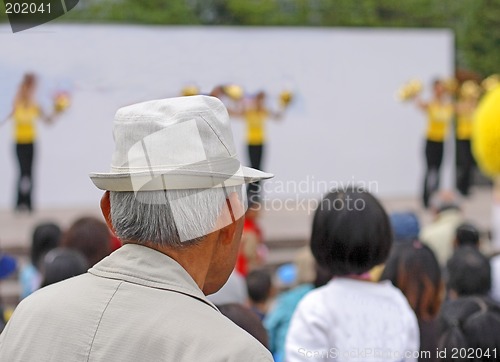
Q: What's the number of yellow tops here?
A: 4